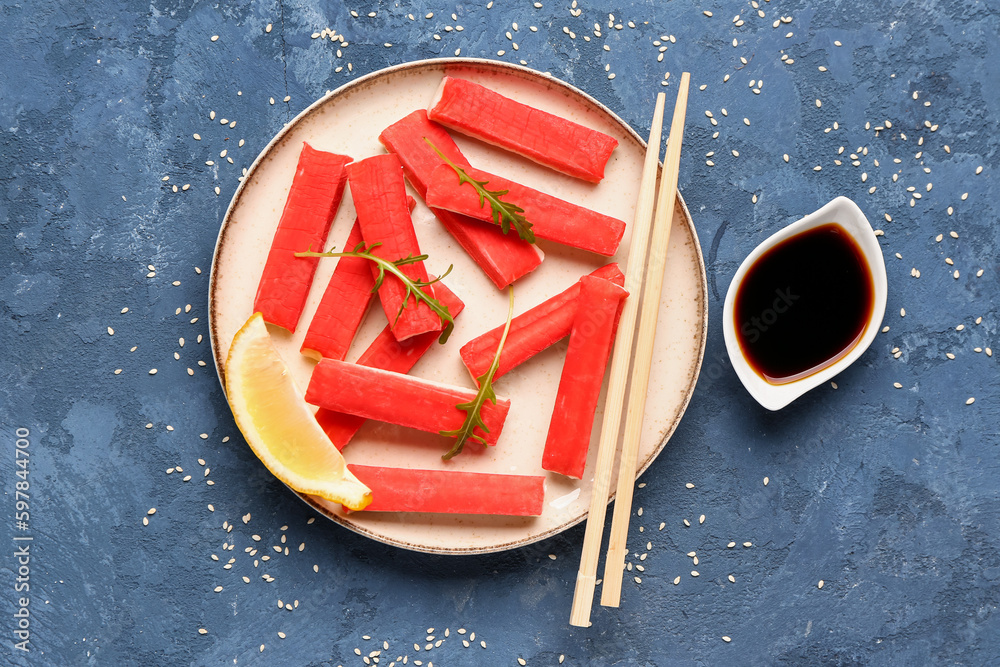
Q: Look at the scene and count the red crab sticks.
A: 11